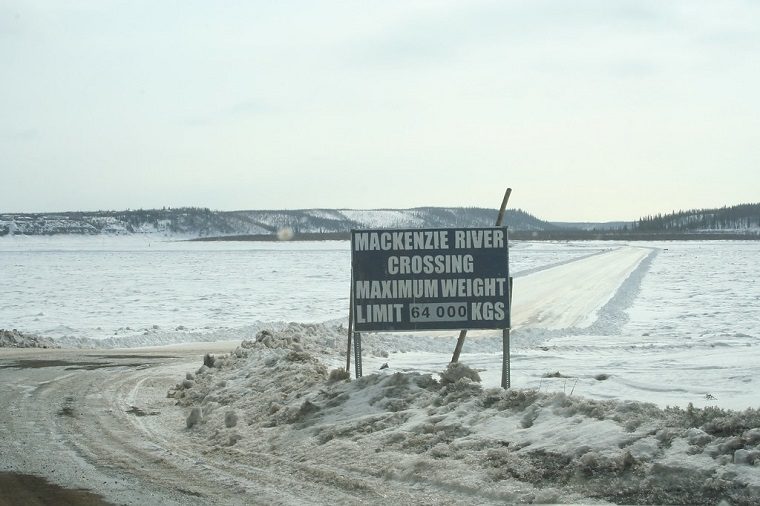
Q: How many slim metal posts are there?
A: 2